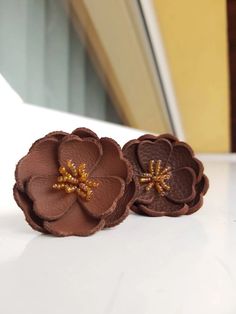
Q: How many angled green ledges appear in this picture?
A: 0